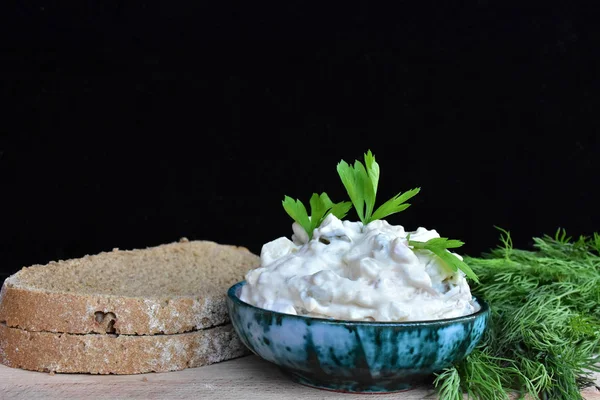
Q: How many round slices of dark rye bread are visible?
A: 2